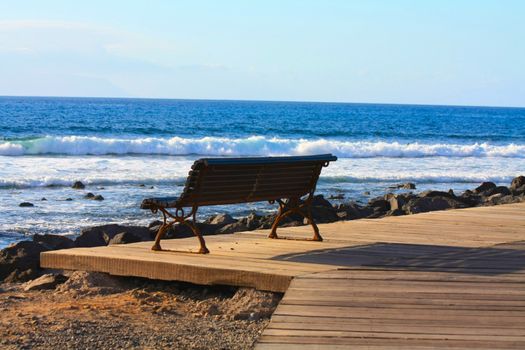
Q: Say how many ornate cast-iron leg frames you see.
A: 2